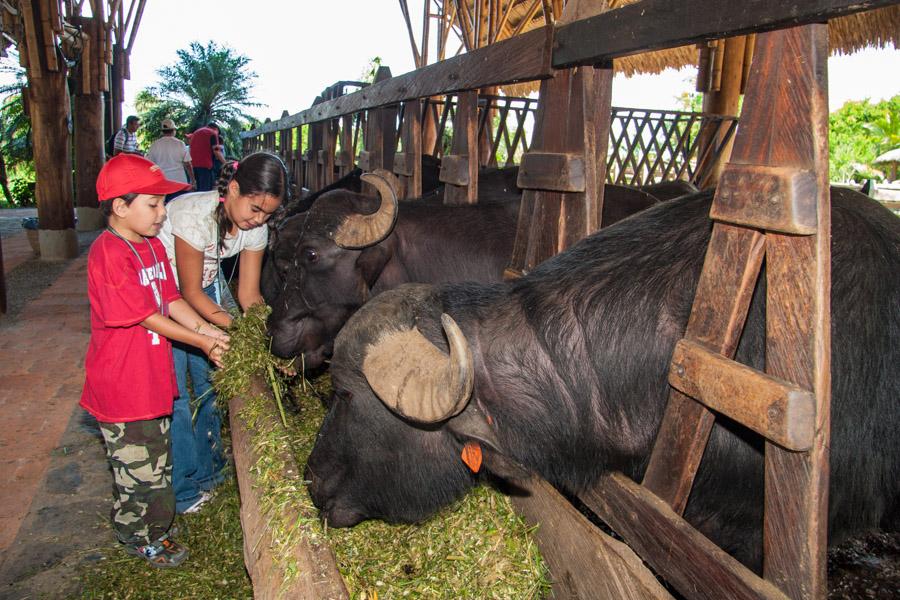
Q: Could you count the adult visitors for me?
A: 3